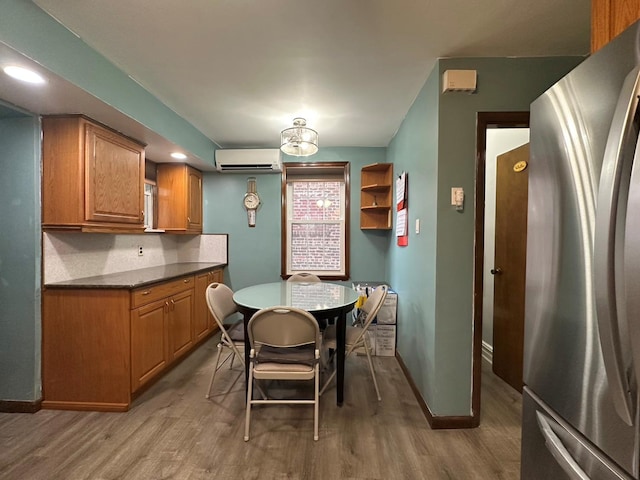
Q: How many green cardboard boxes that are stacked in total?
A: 0